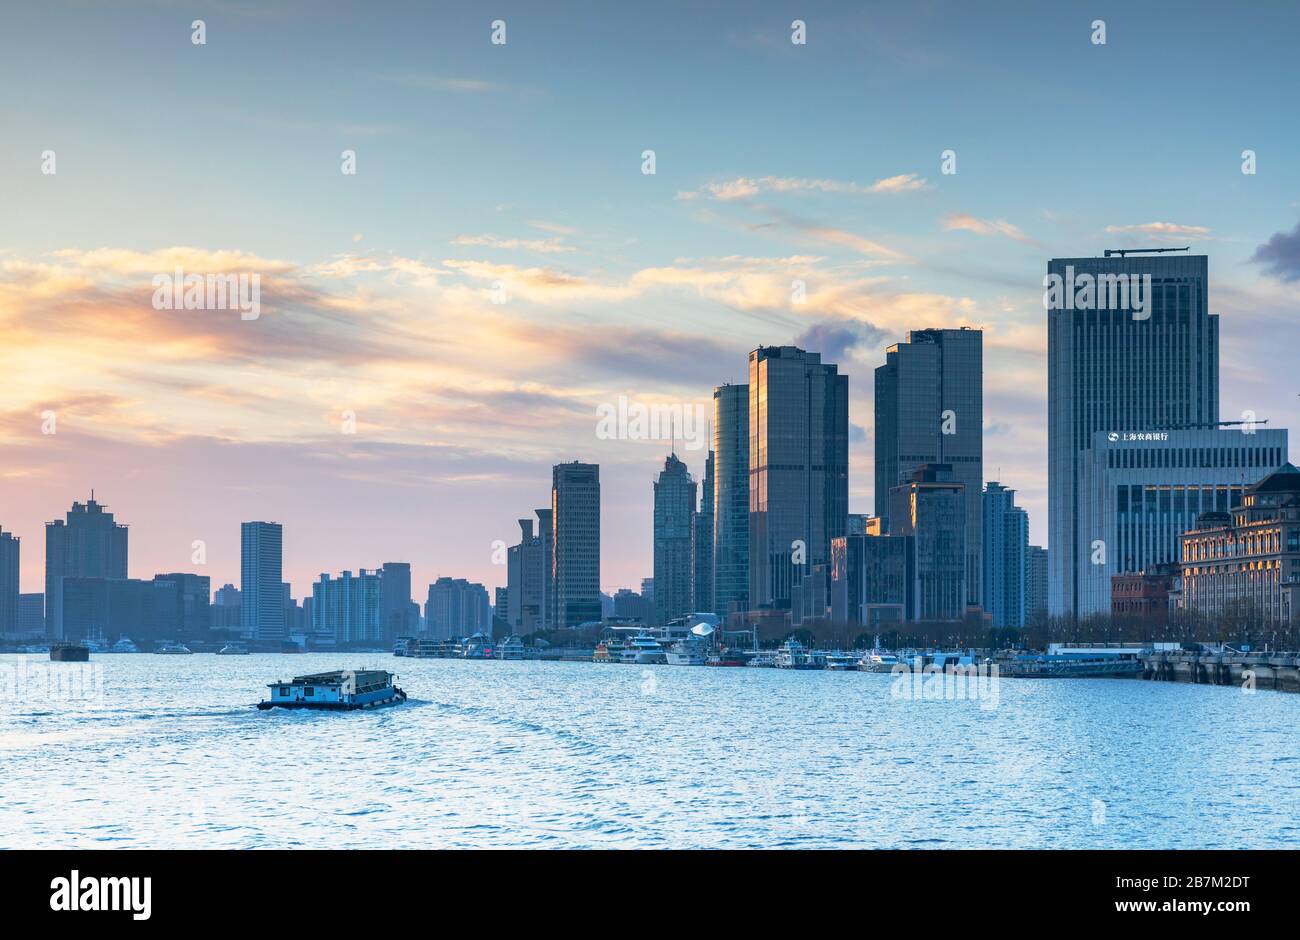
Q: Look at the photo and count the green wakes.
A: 0